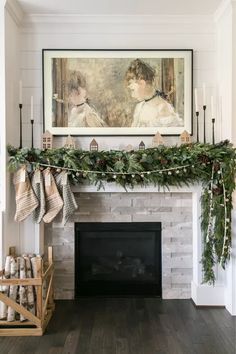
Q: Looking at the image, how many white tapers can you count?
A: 5